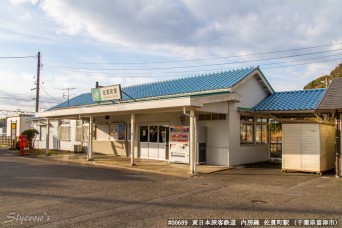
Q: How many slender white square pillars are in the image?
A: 4